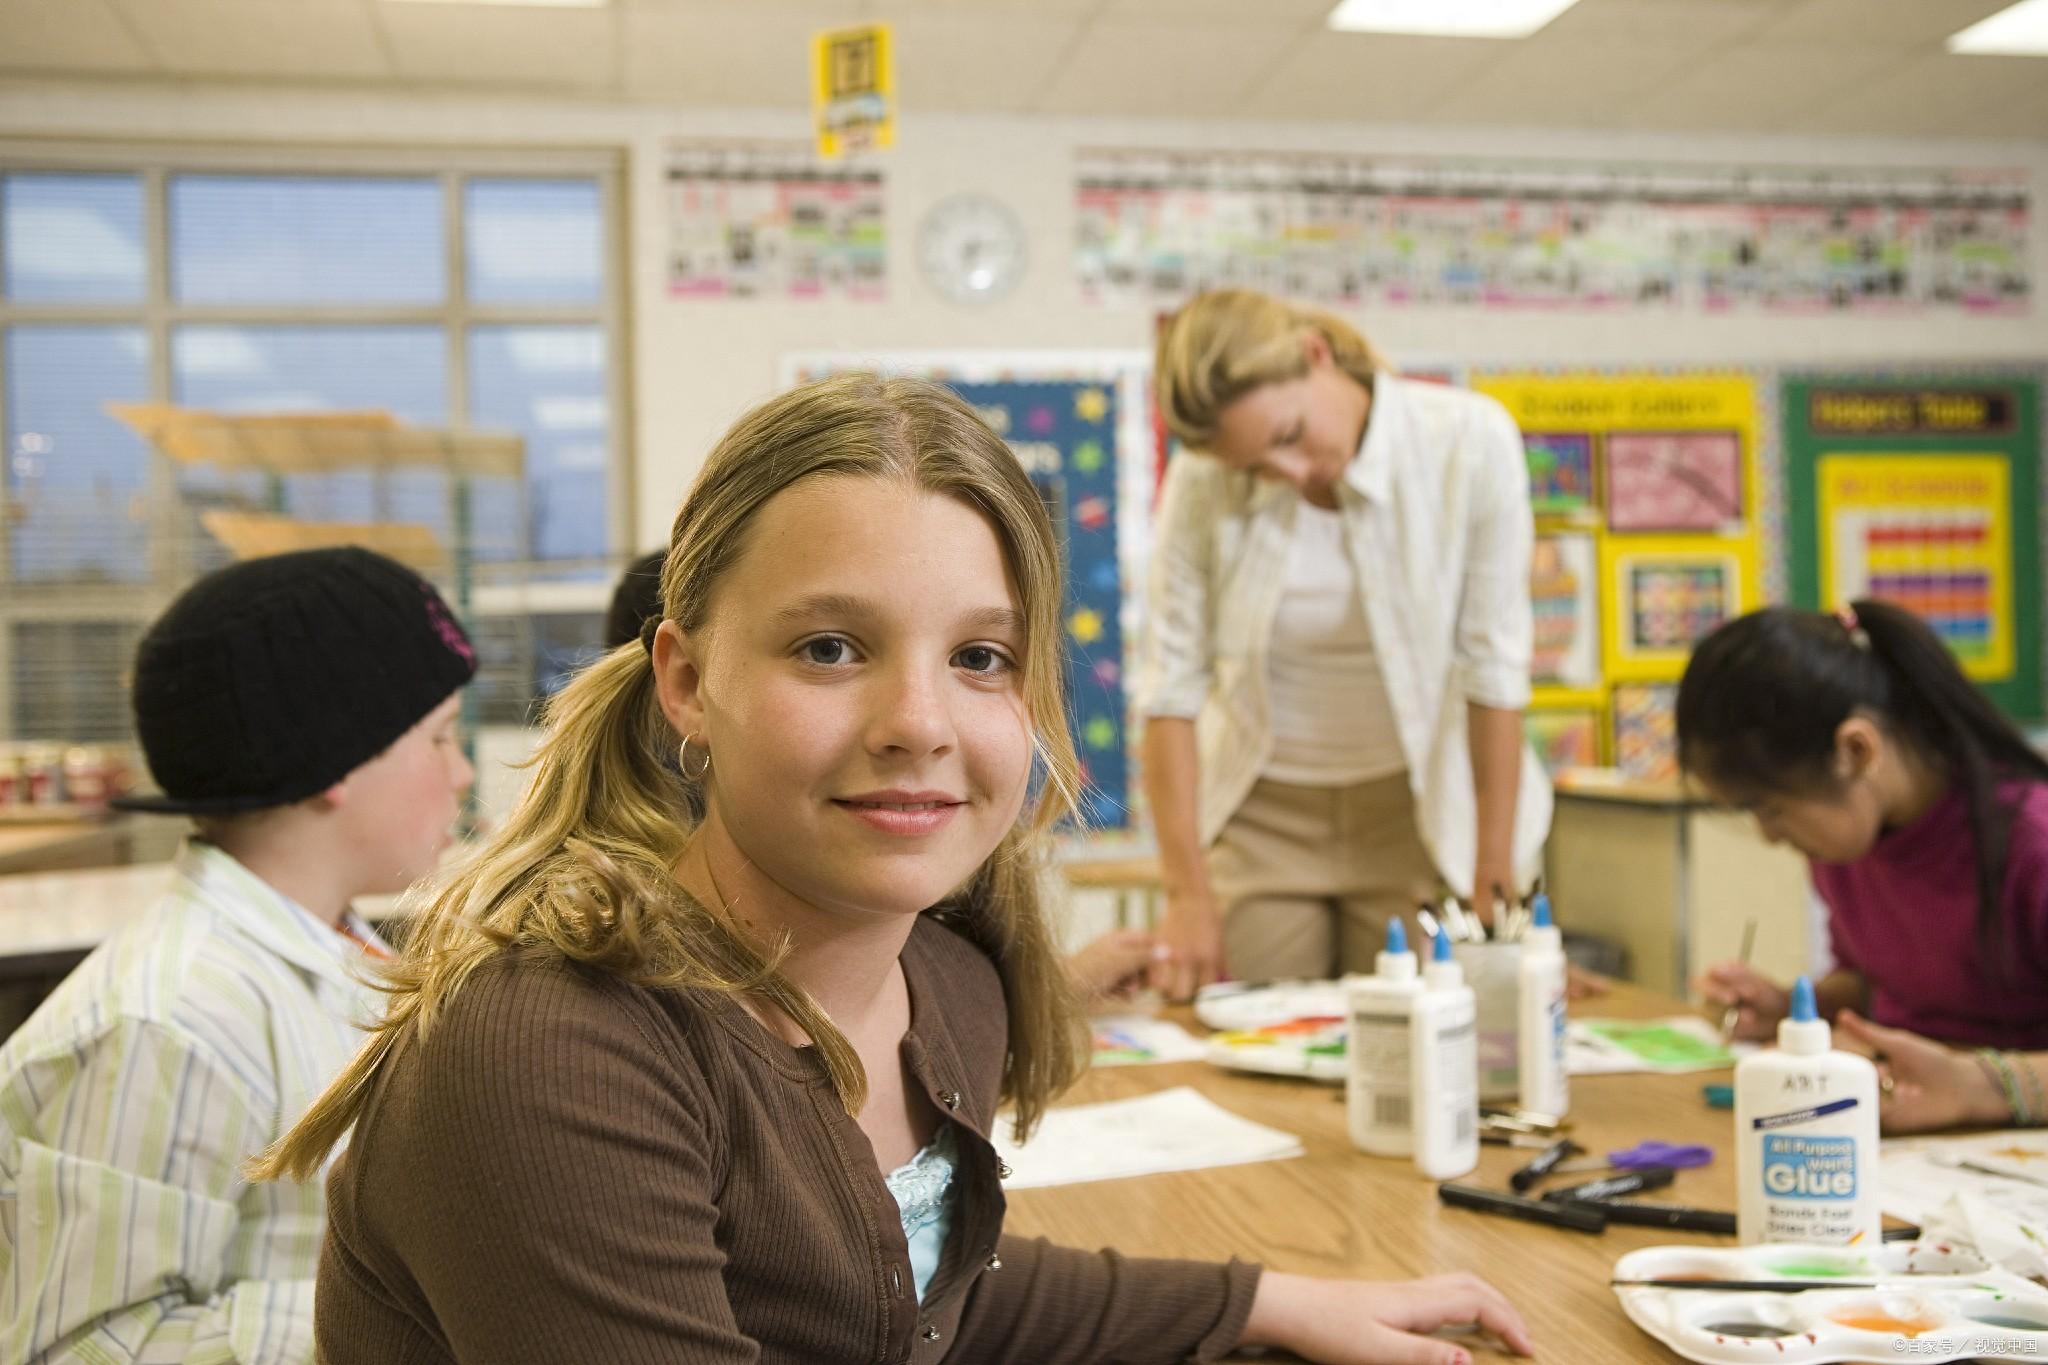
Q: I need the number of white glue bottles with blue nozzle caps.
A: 4